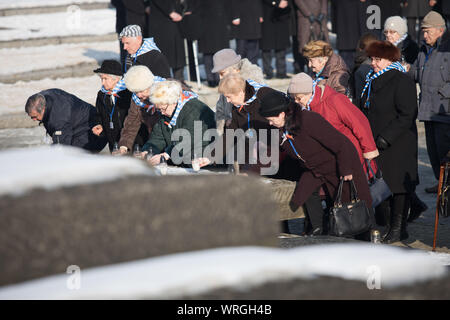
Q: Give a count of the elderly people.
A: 13